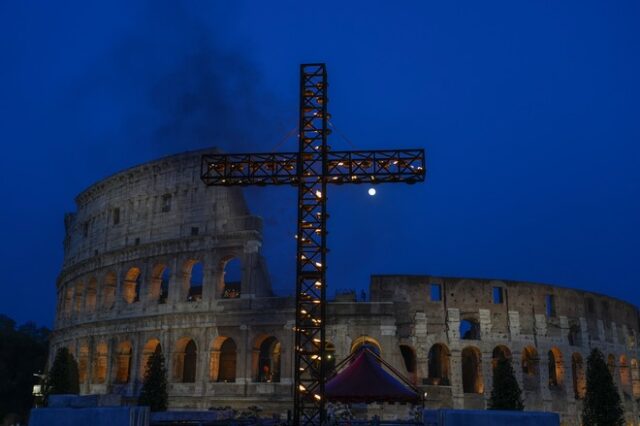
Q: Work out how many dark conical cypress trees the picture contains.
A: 4